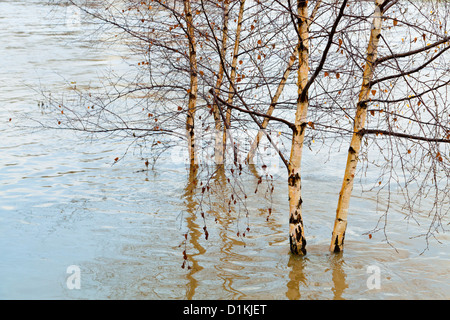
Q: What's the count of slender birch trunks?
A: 6